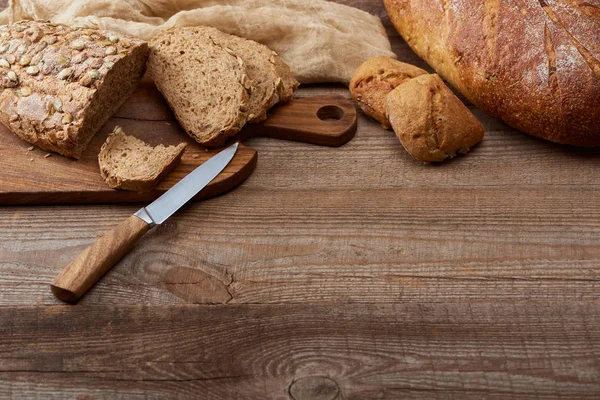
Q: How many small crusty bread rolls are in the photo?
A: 2